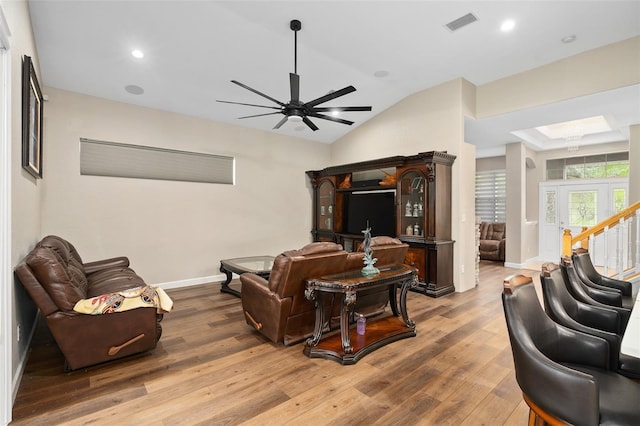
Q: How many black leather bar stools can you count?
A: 4